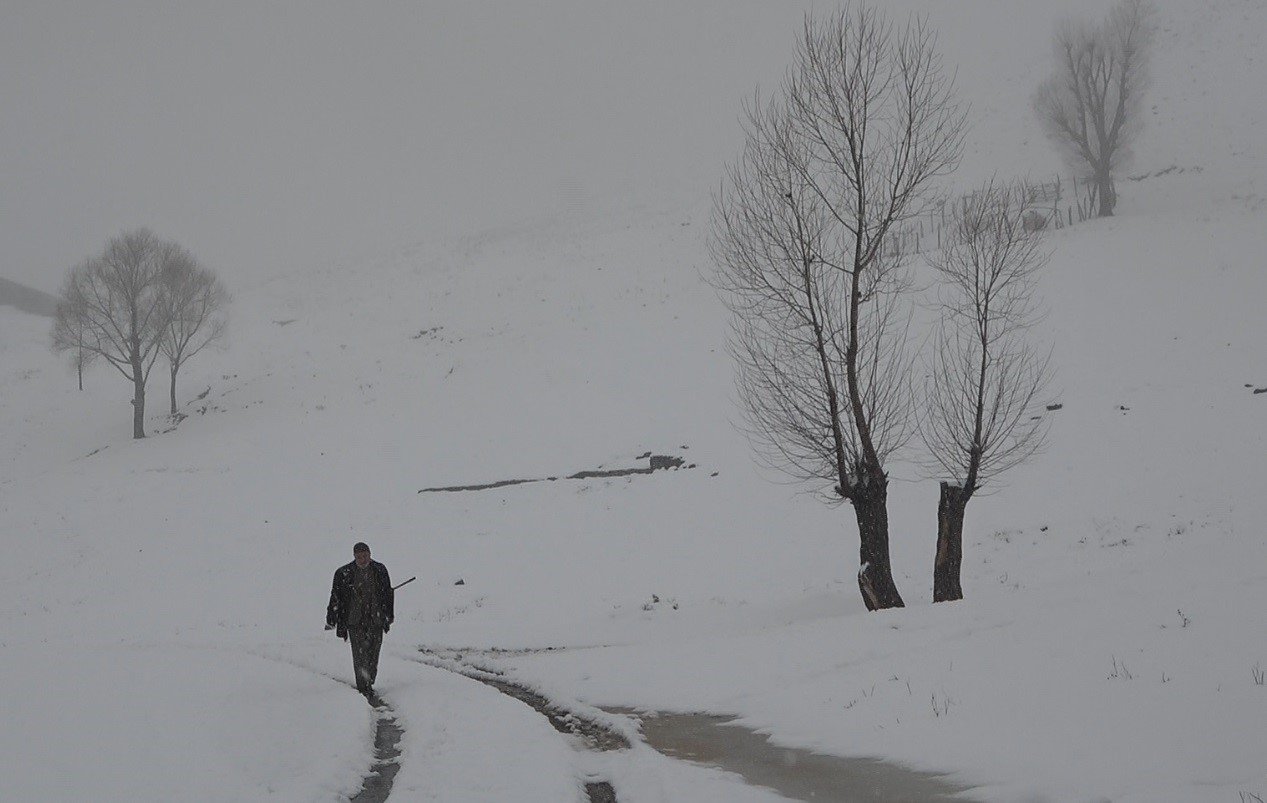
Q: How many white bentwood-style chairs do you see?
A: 0